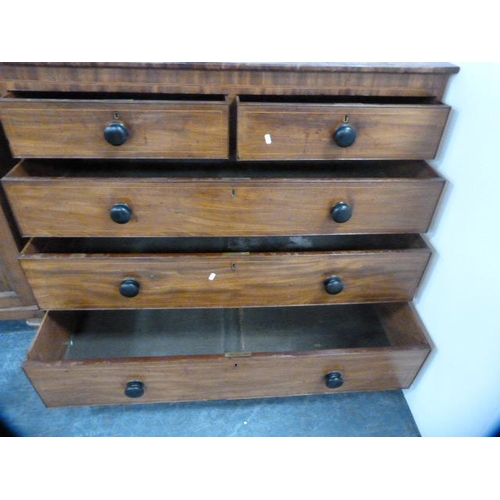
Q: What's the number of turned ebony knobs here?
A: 8